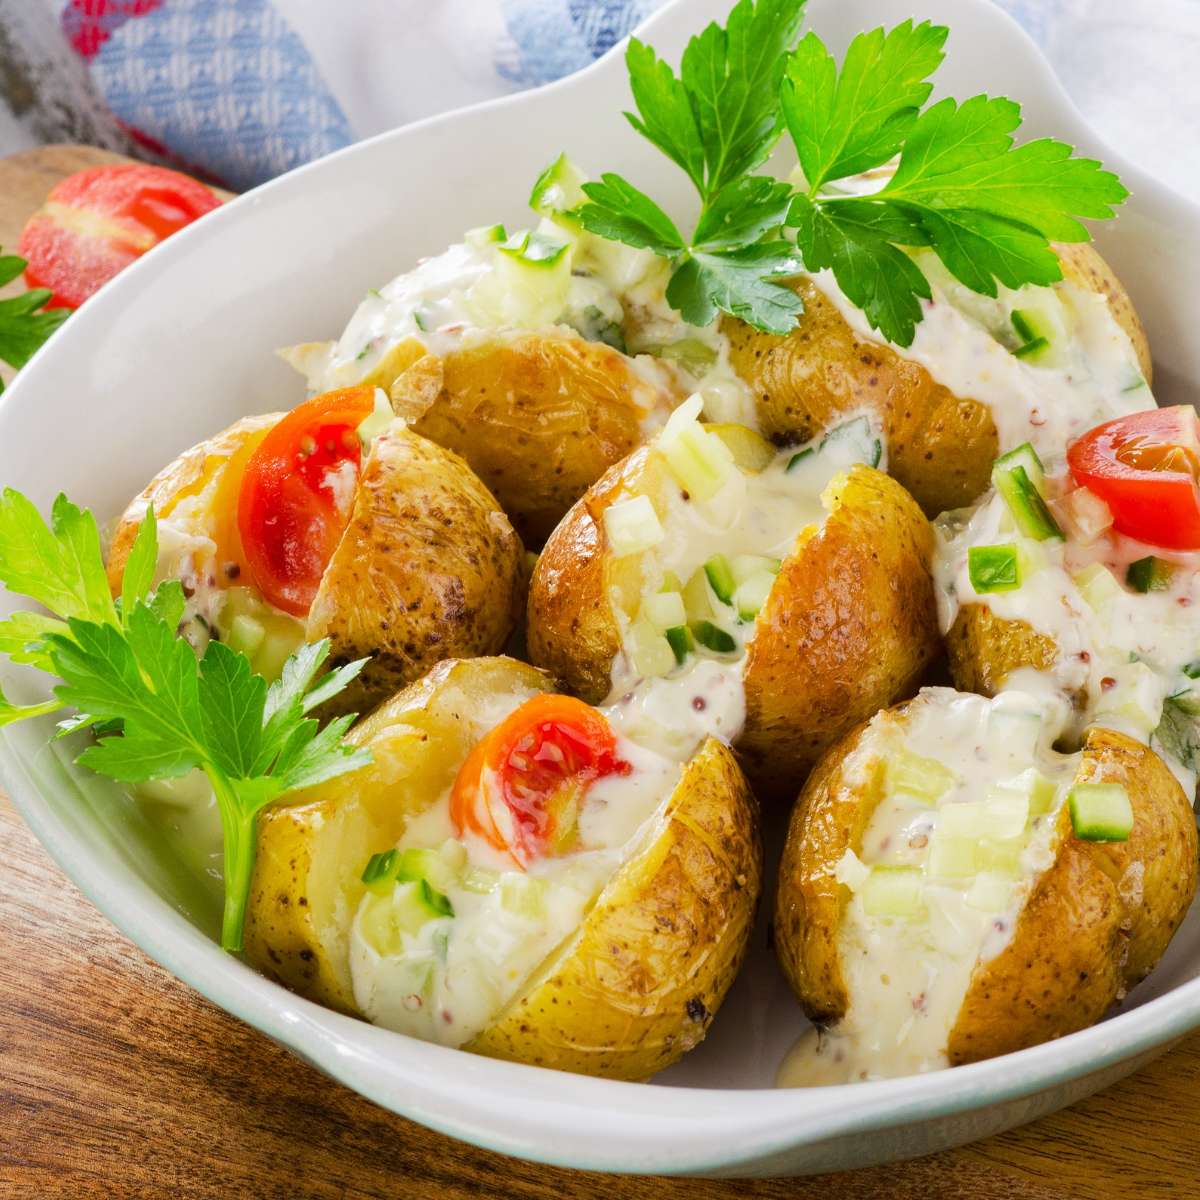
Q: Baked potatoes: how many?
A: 7